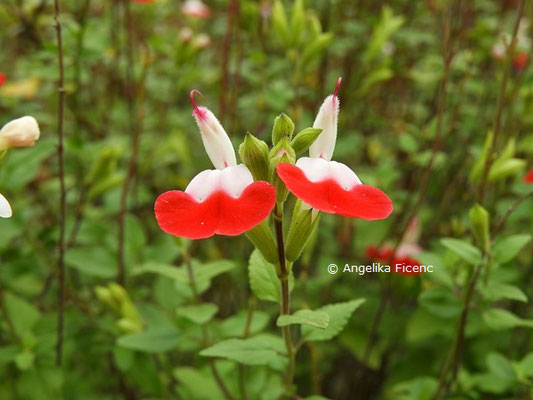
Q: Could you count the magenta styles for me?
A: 2